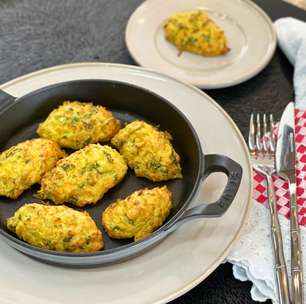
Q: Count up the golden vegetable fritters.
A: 7